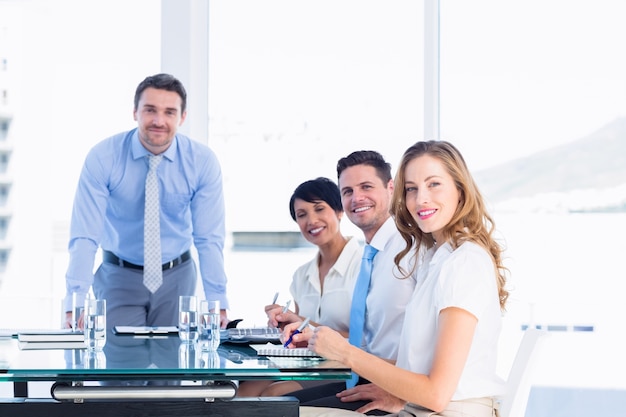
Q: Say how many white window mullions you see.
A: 2